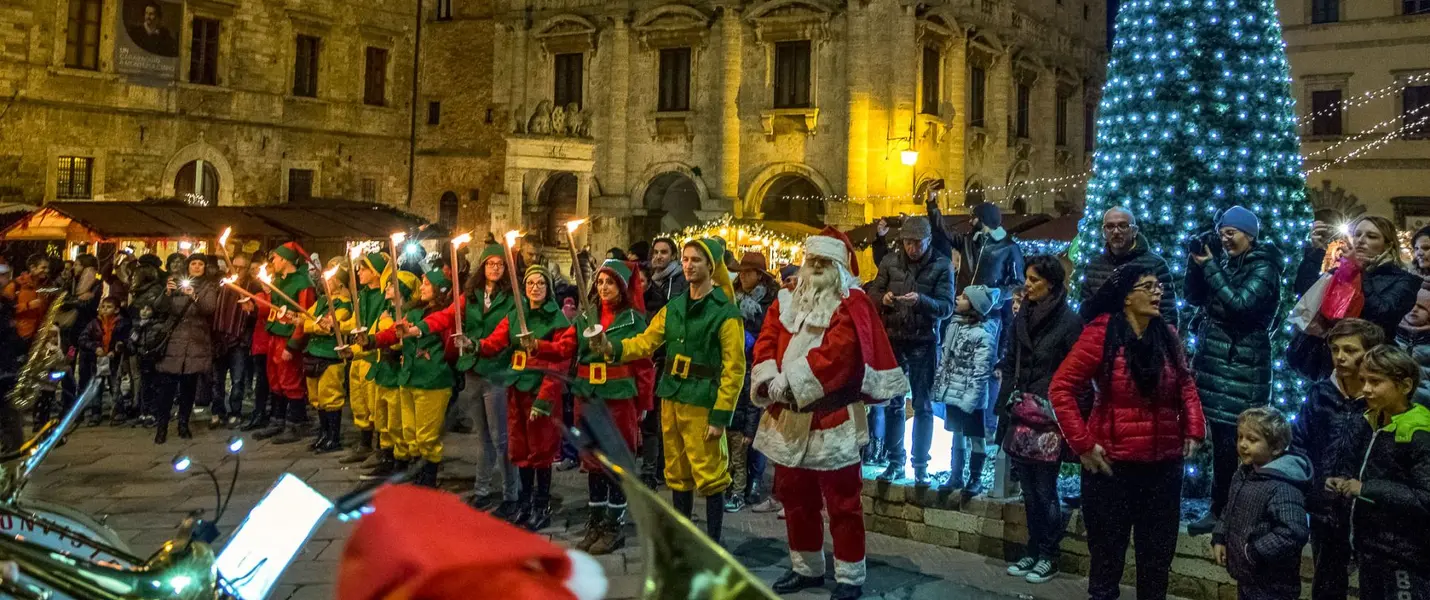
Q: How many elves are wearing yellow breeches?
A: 5